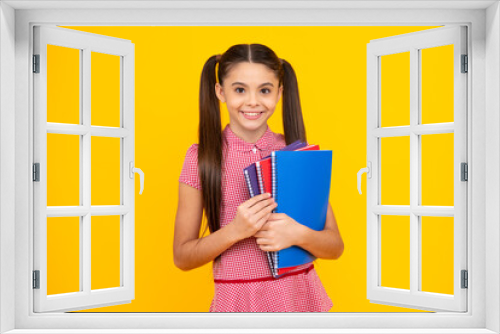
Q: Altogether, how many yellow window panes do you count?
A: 12